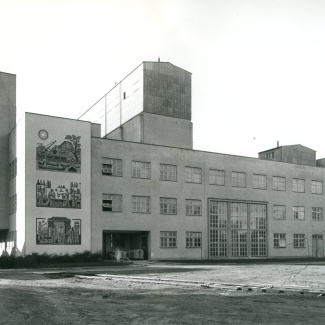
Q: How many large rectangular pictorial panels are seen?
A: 3